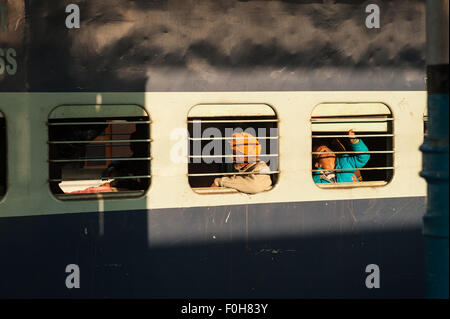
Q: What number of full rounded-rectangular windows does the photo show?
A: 3